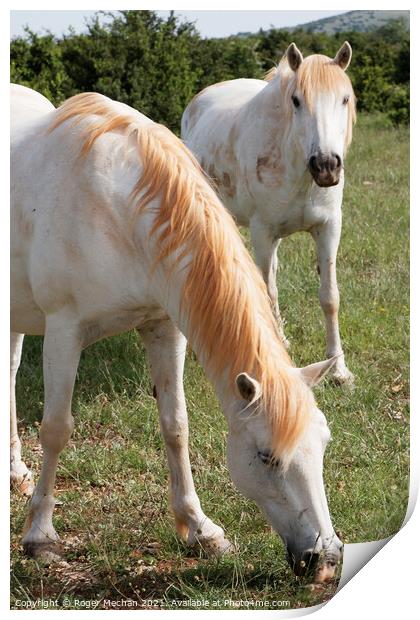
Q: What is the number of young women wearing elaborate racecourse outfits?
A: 0